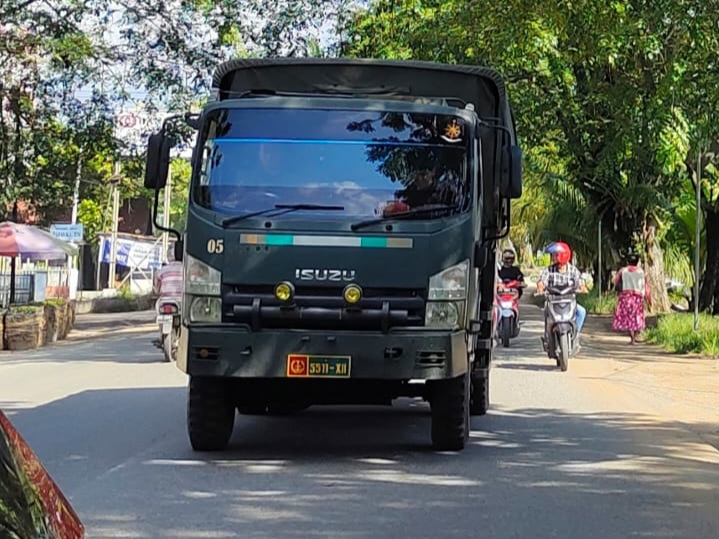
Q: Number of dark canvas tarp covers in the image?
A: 1